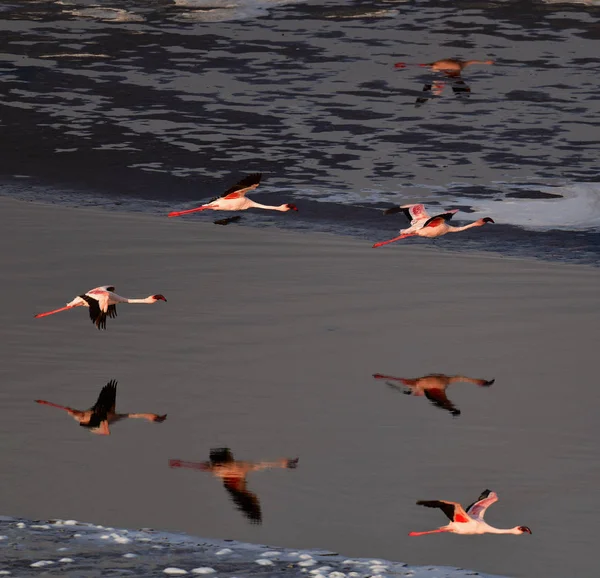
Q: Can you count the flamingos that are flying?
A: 4